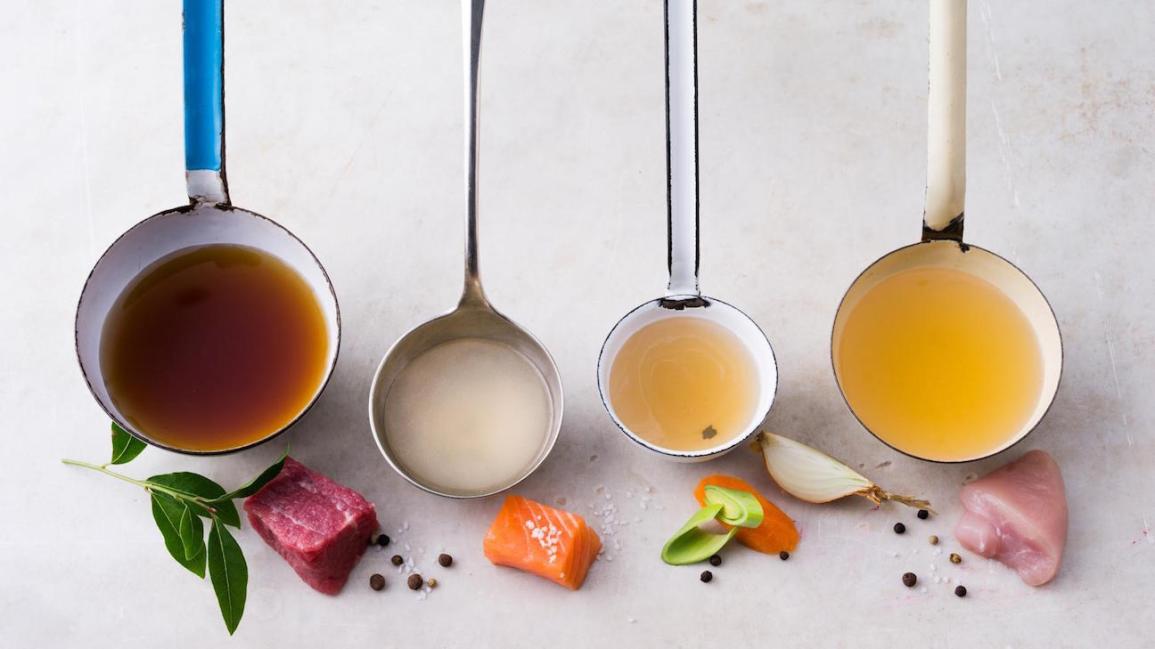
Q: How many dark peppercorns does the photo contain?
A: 12